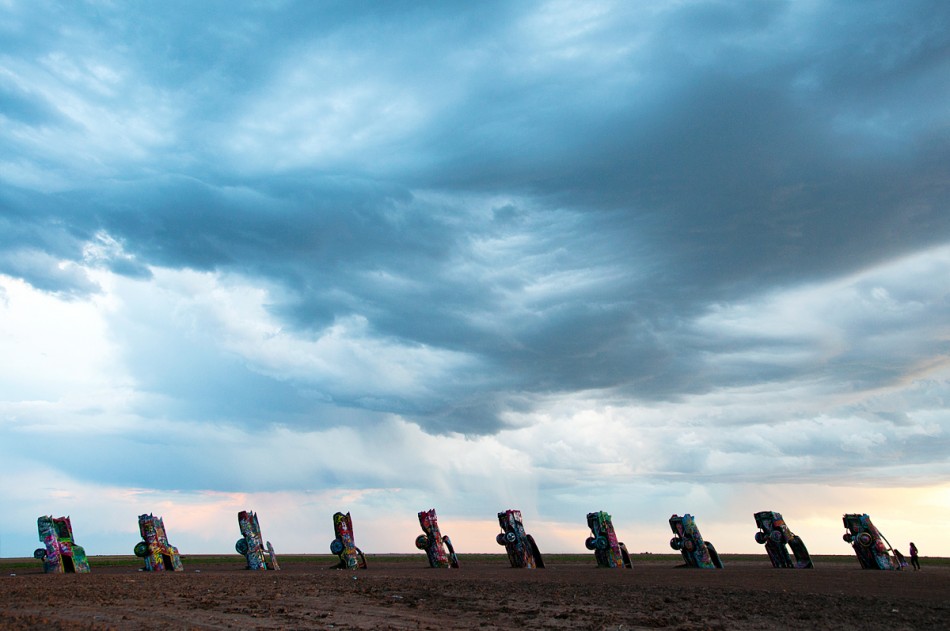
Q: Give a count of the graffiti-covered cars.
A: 10